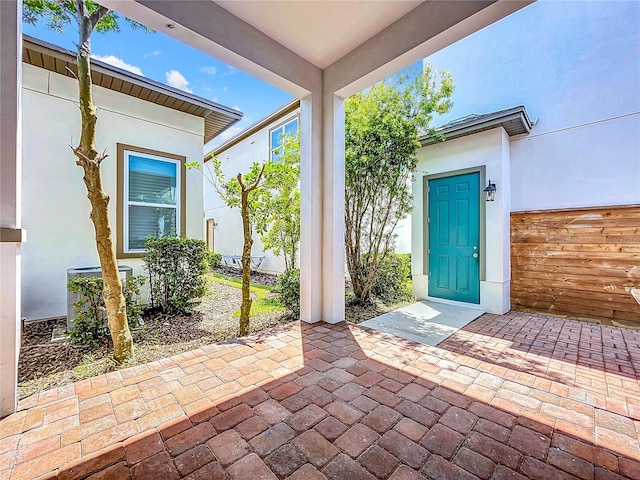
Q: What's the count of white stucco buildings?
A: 3